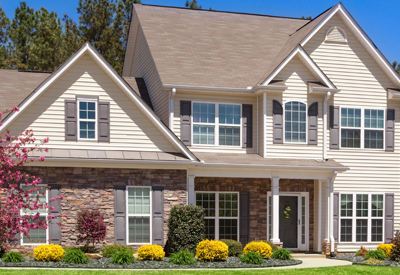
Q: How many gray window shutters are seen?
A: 14